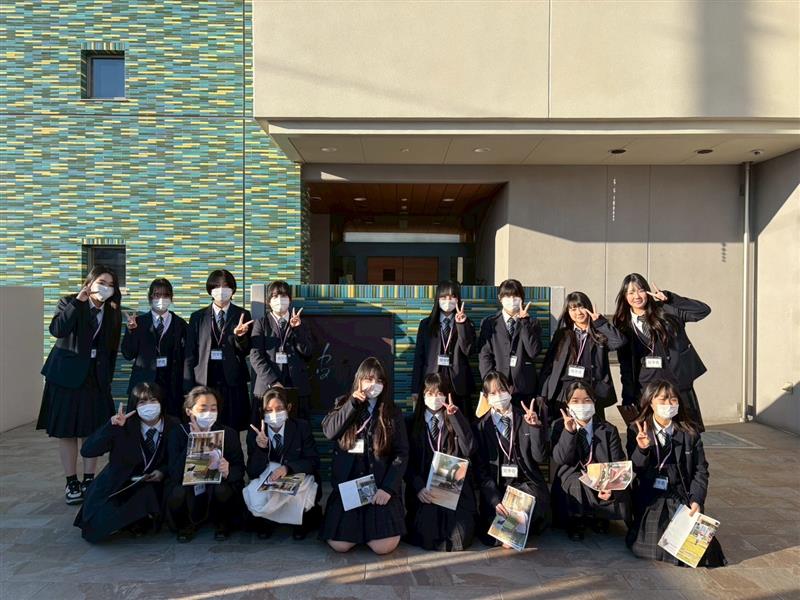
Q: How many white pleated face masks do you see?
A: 14